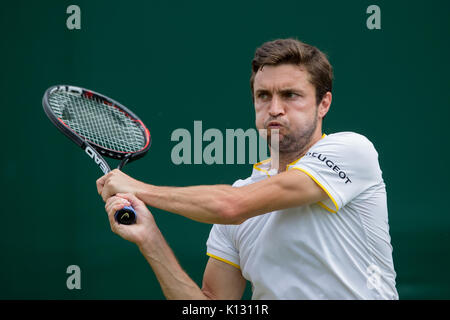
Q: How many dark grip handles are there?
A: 1